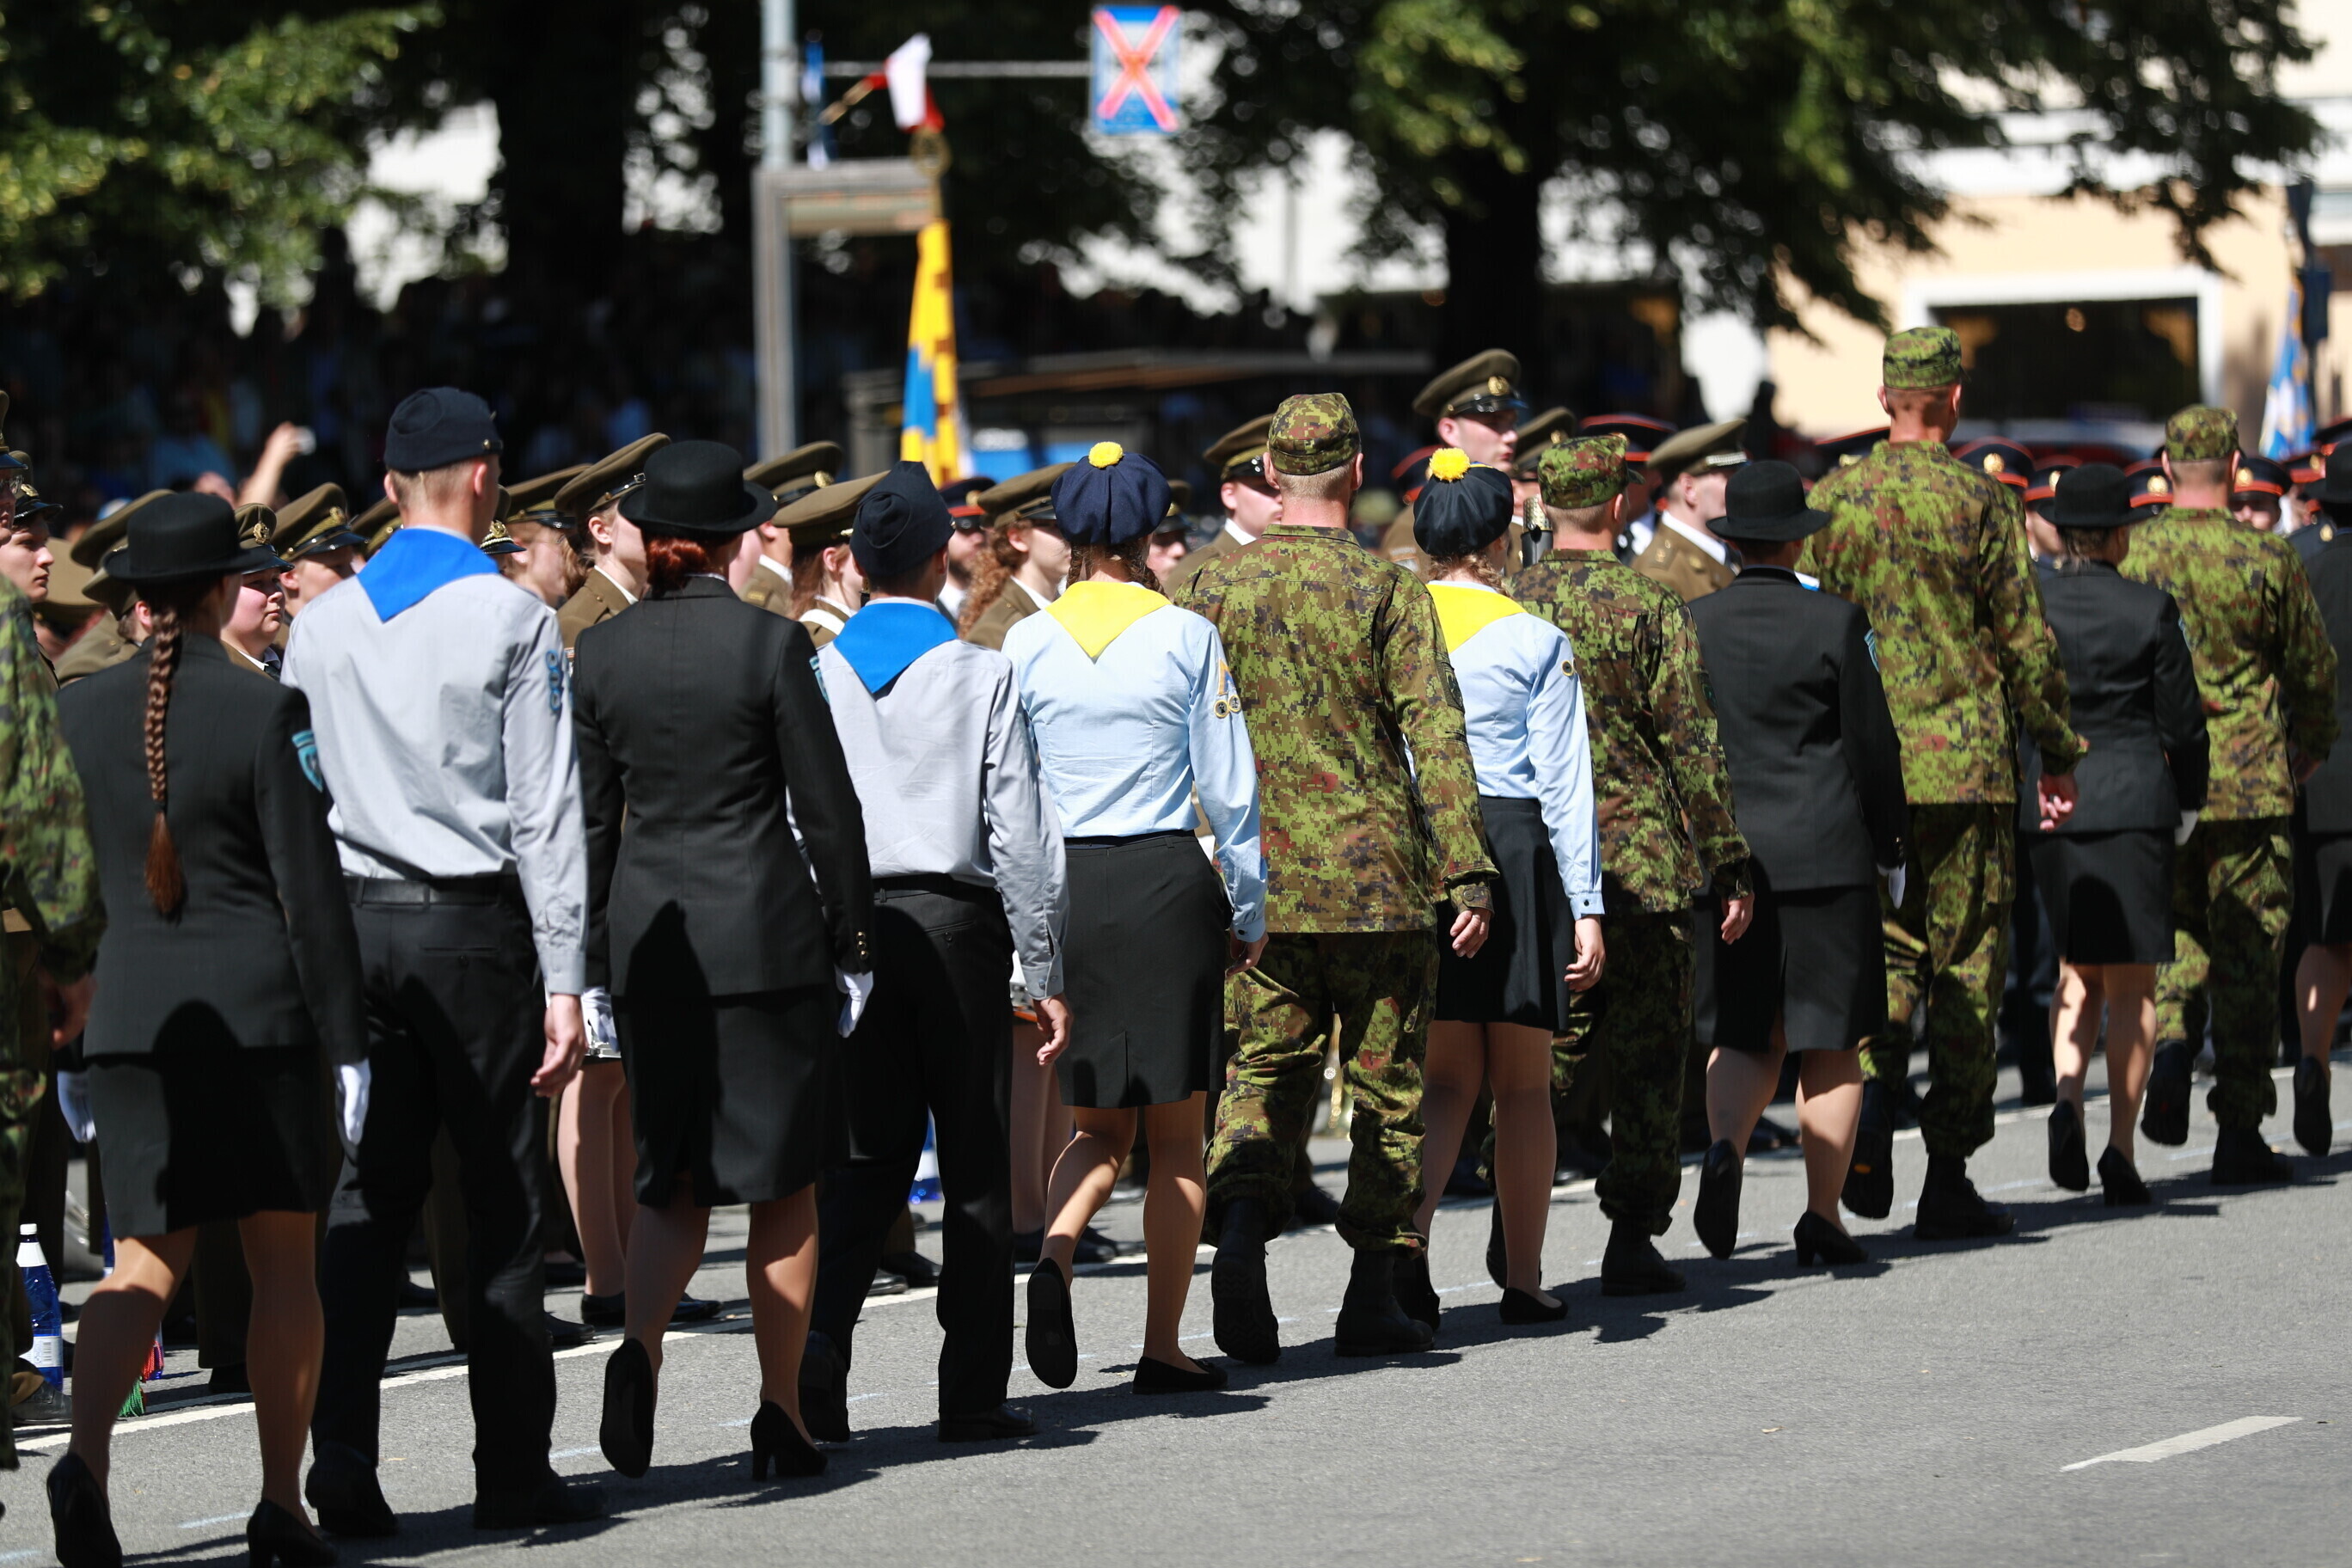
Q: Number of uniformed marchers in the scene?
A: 14